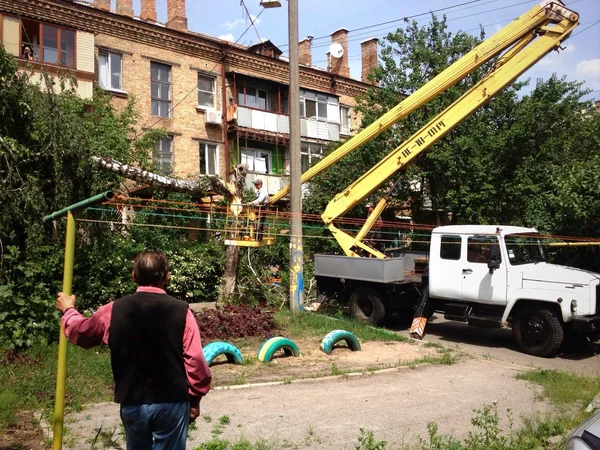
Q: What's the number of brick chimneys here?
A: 7